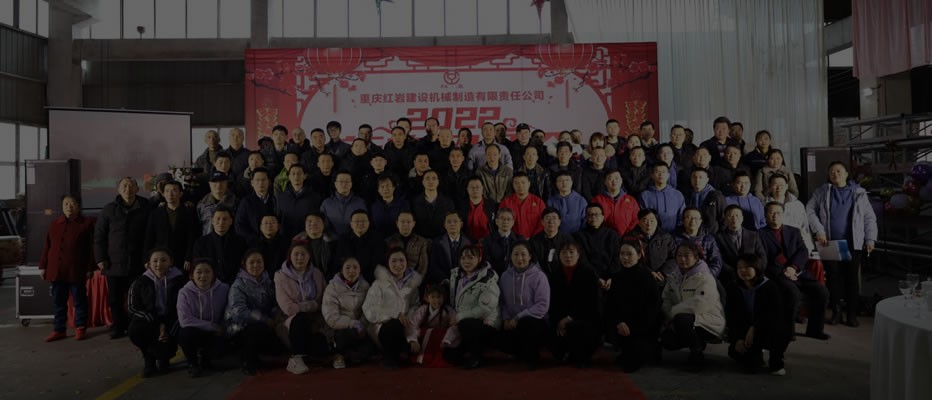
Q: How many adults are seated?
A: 13